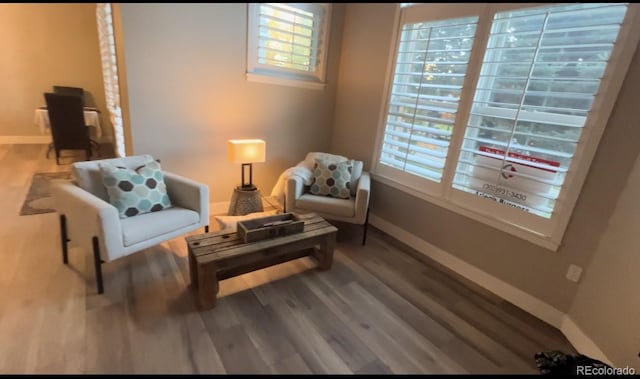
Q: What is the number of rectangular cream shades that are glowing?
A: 1